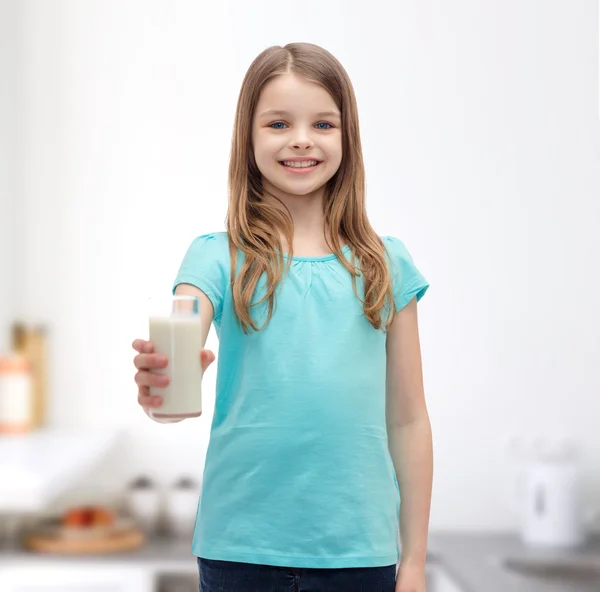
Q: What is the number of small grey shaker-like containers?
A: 2